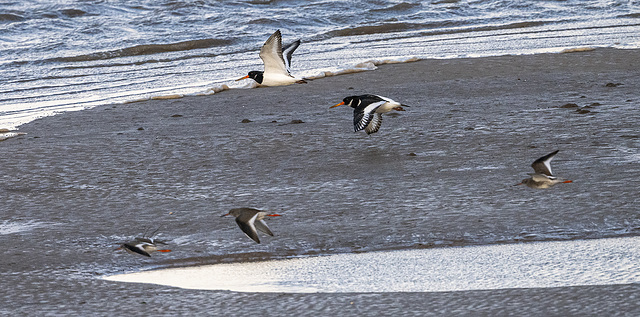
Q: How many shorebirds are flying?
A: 5